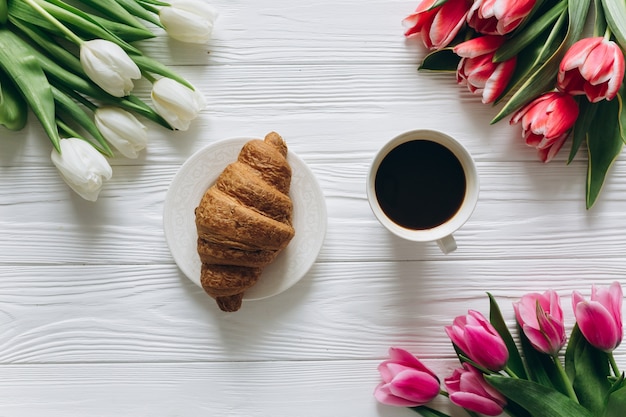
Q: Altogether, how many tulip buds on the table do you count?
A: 15